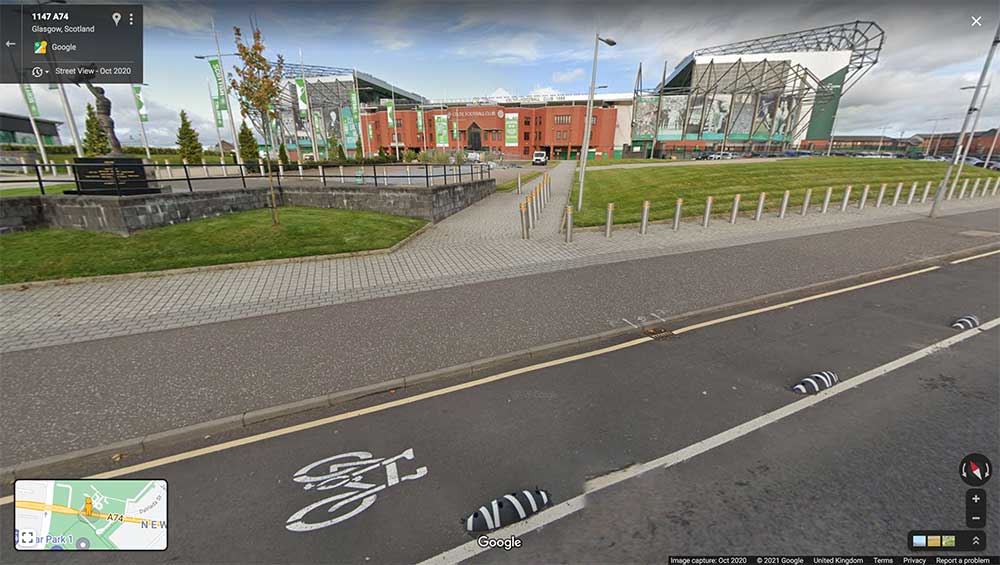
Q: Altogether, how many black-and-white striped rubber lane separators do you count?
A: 3